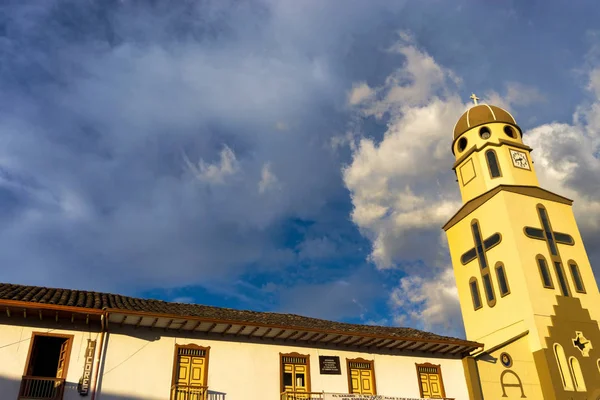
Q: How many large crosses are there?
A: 2